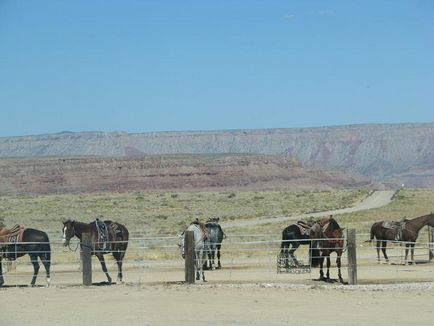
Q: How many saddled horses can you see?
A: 7